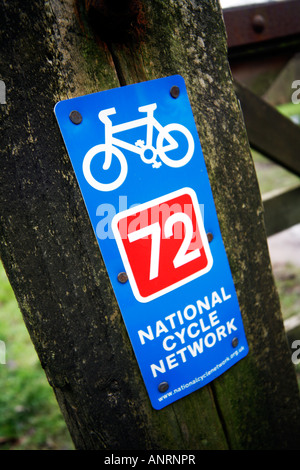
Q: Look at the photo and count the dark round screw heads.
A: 6